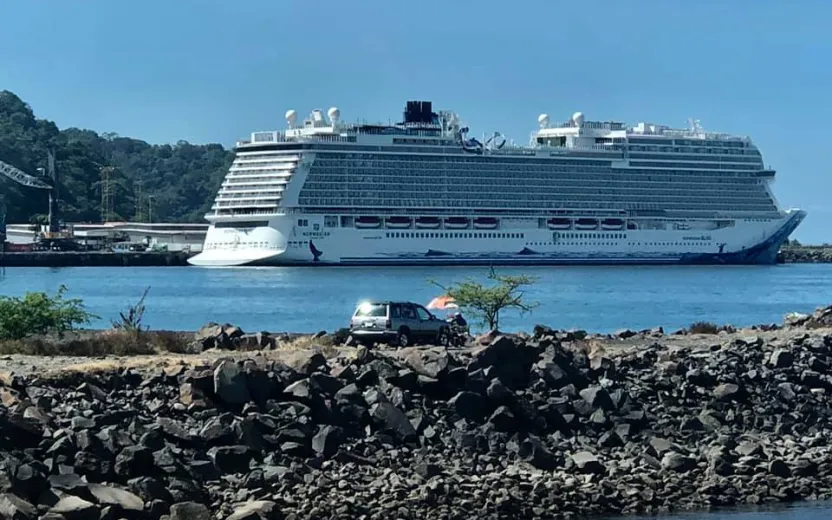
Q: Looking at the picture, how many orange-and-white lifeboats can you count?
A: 8